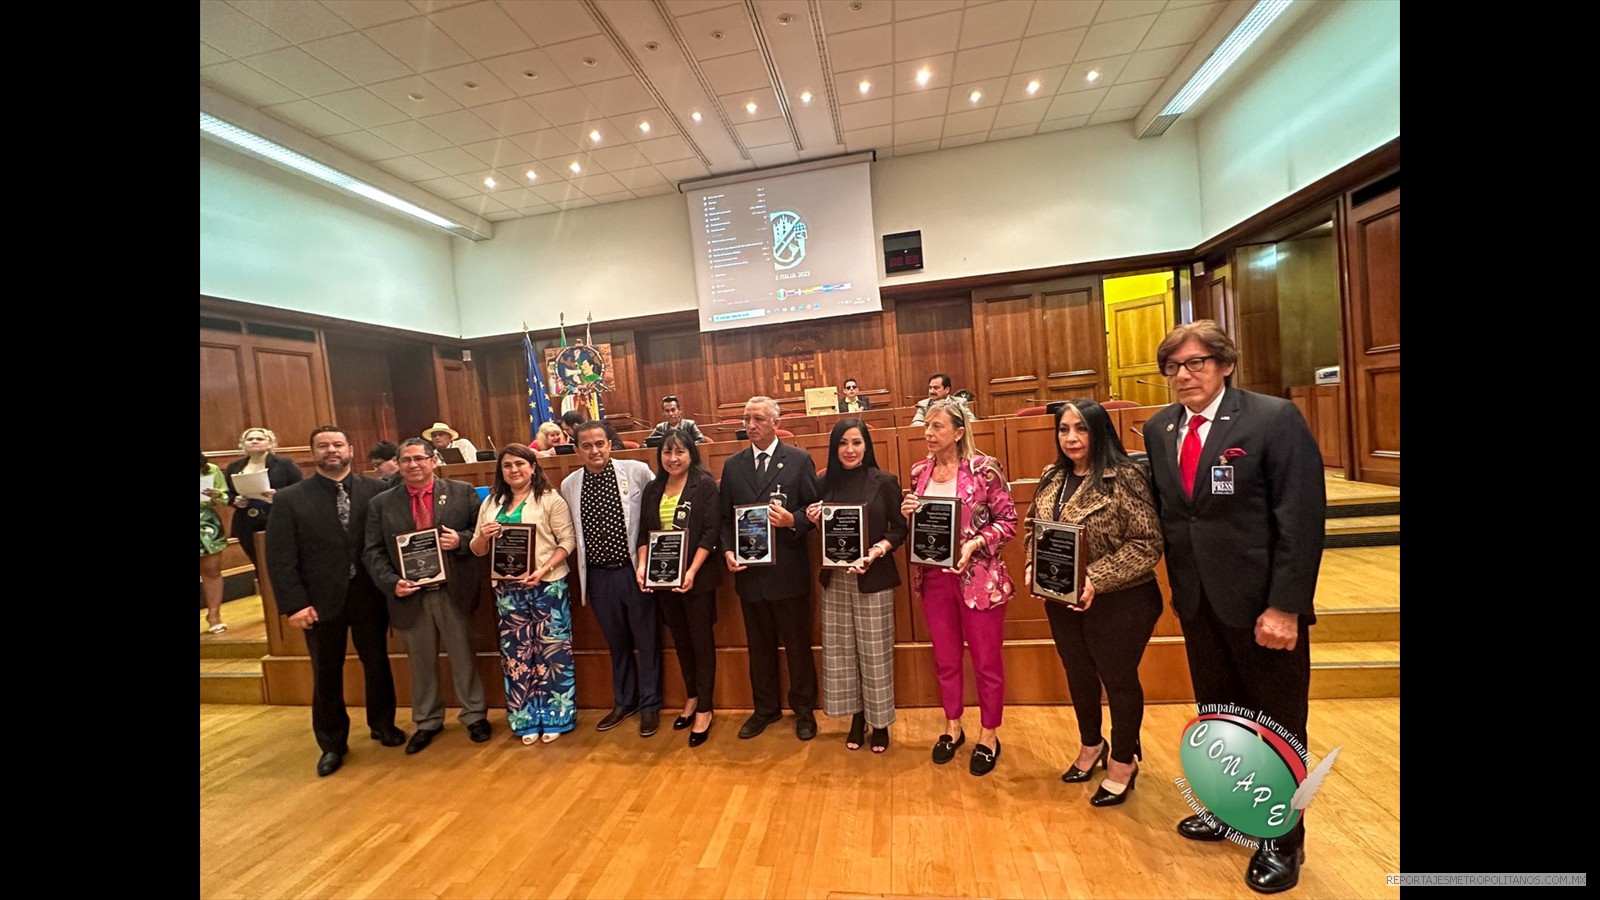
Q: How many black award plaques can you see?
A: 7